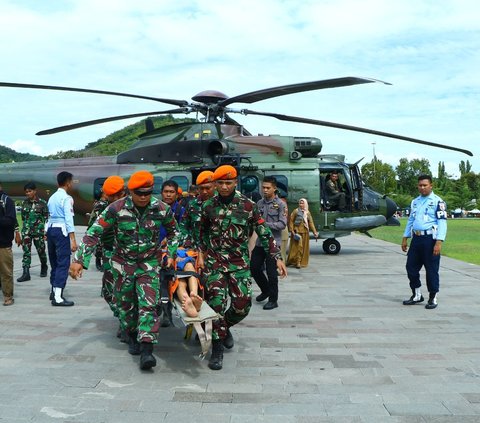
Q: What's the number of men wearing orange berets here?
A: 4